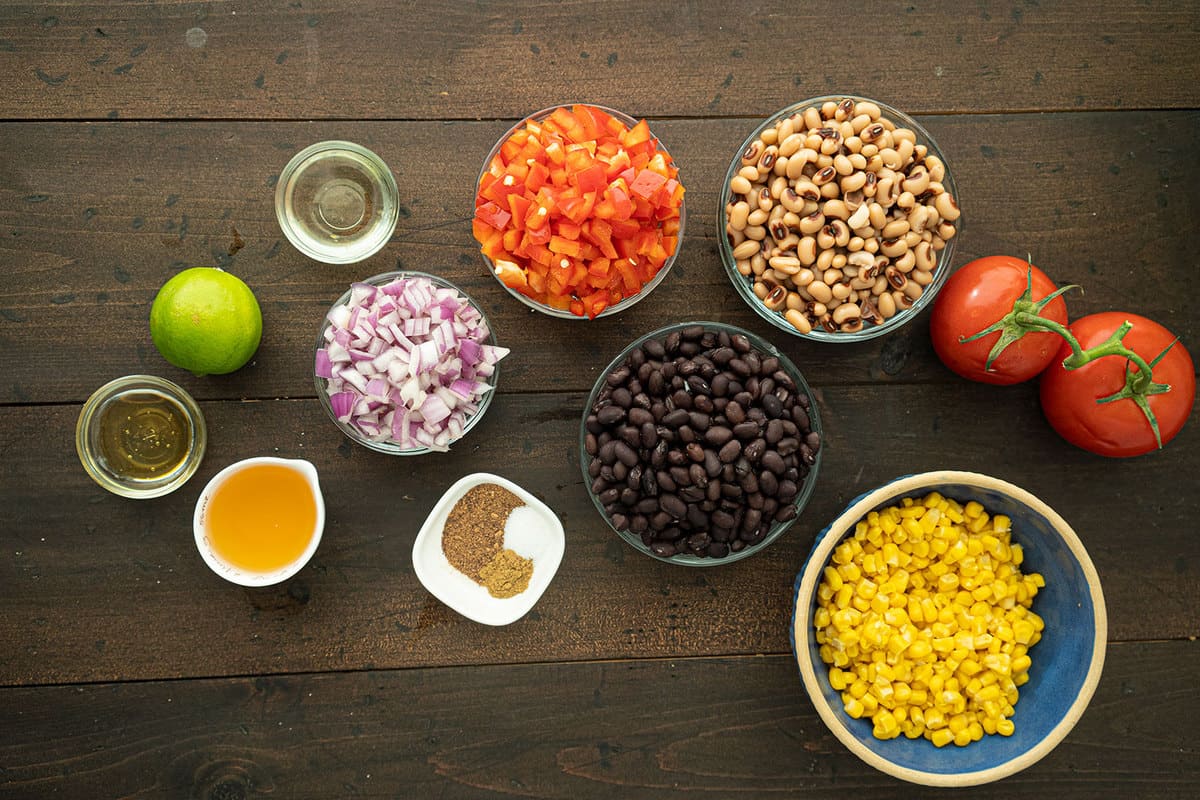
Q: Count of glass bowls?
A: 6